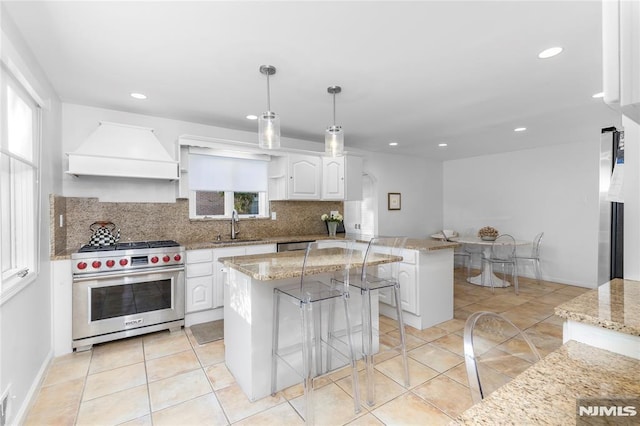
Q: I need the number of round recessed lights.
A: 7